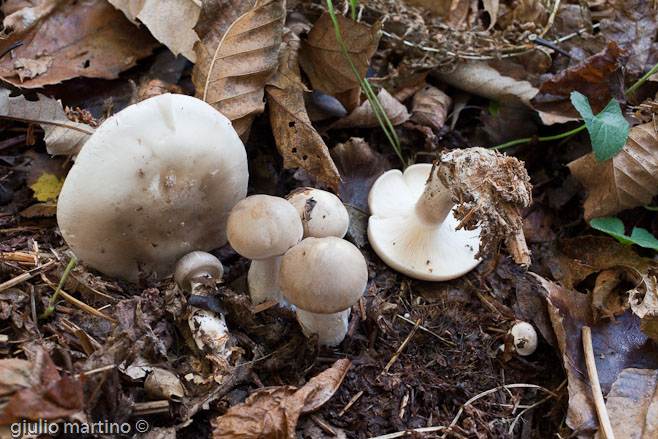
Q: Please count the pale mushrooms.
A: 7